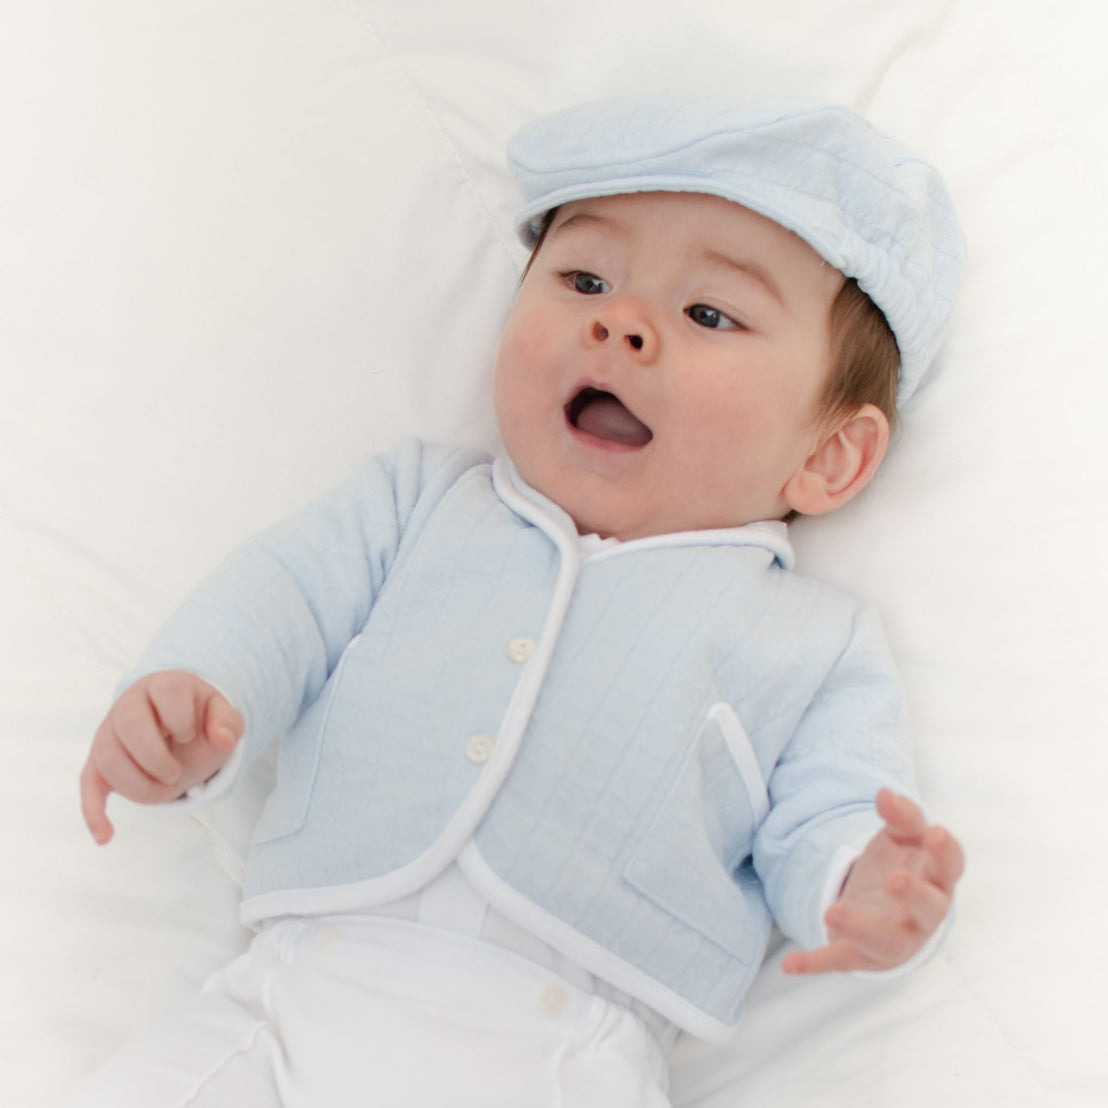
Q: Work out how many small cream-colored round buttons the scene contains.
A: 4